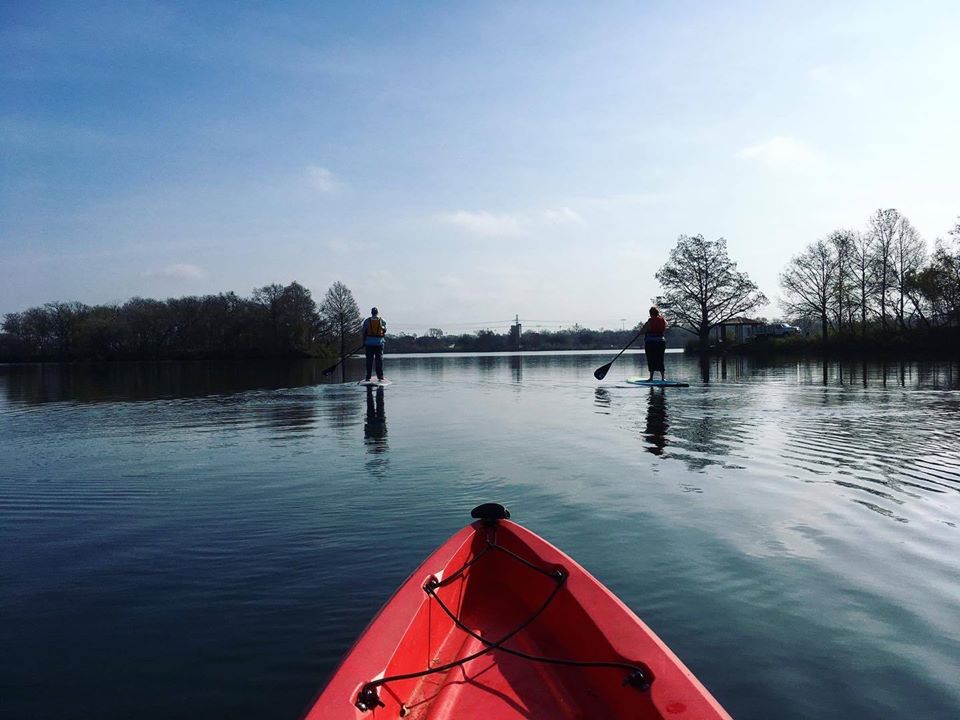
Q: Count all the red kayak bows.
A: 1